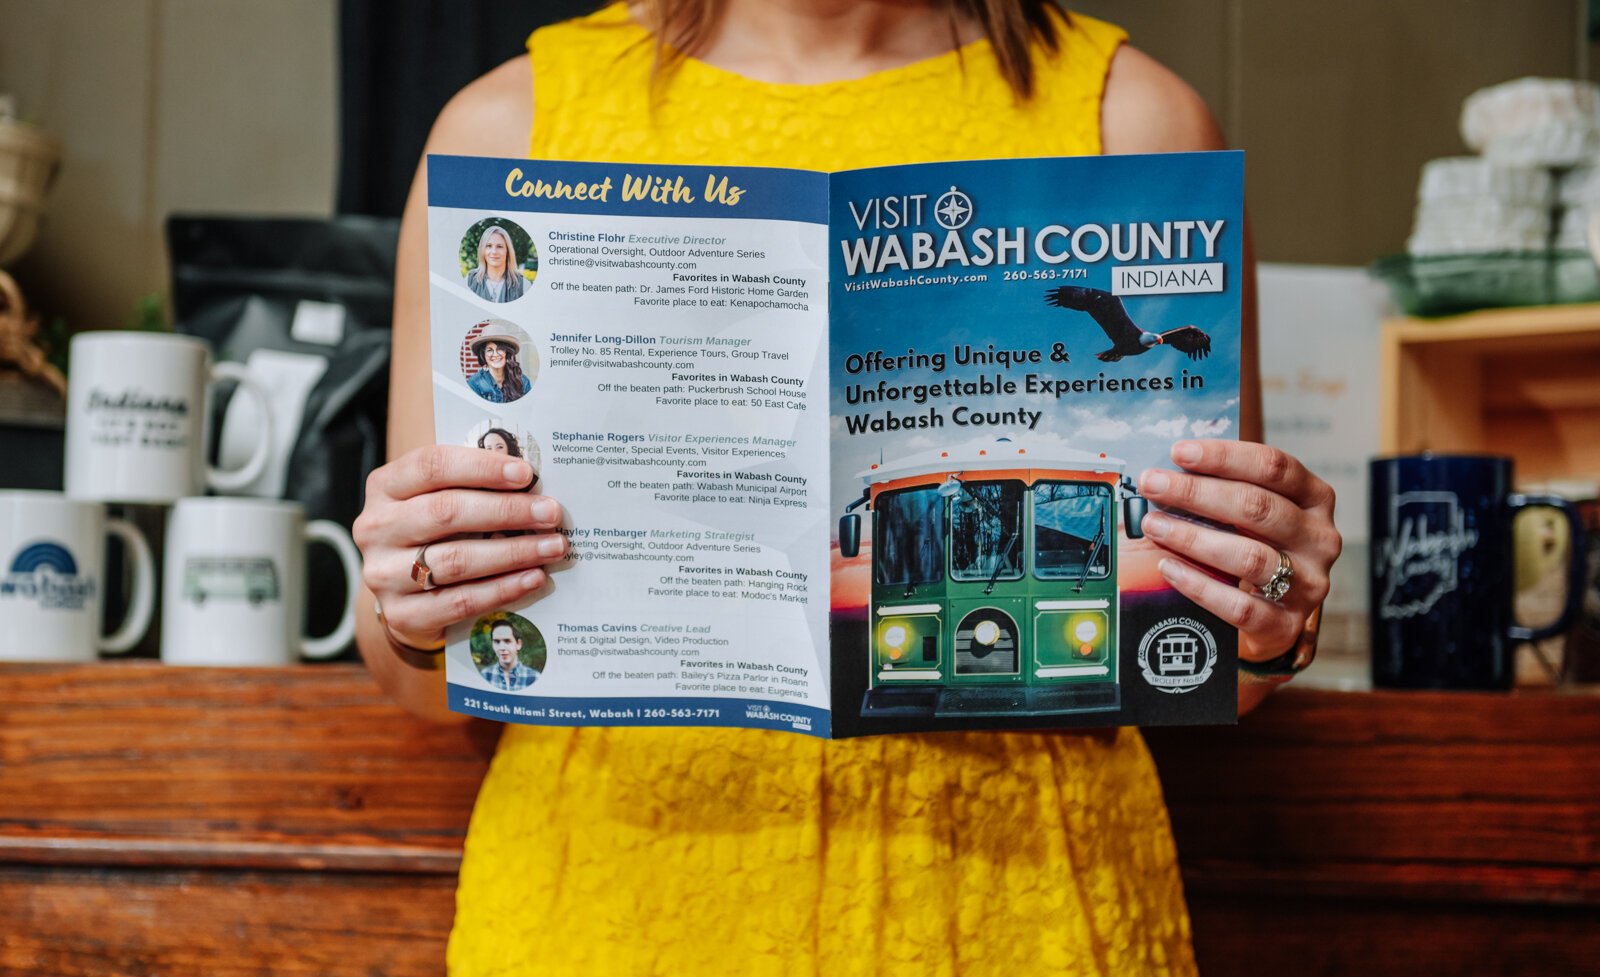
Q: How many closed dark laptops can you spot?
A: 0